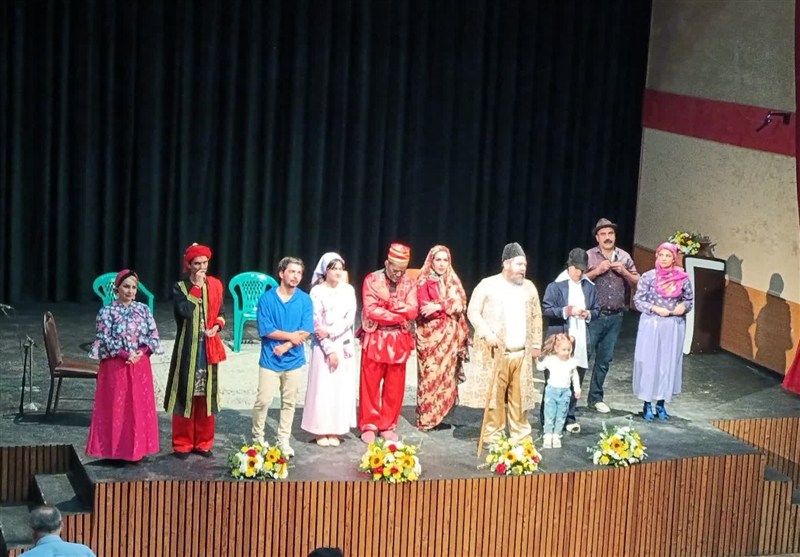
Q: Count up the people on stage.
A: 11